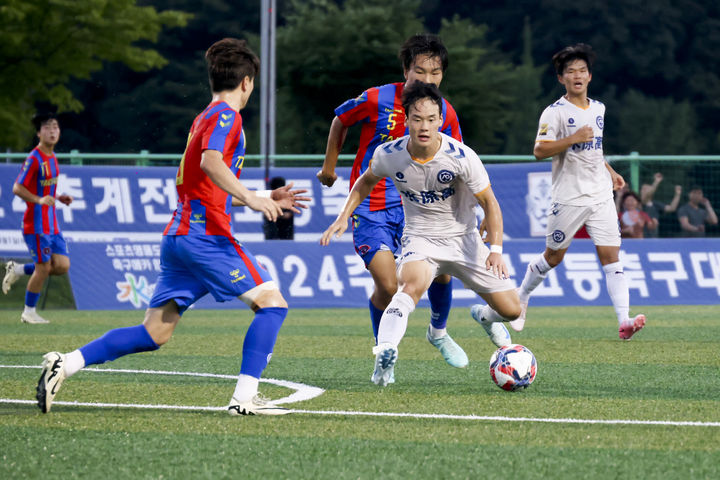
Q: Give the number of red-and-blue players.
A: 3